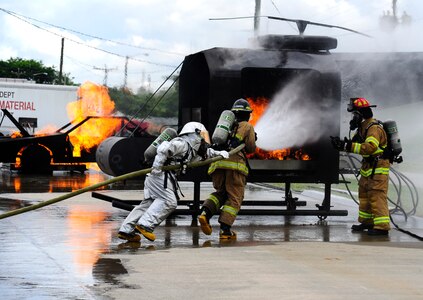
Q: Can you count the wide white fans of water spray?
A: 1